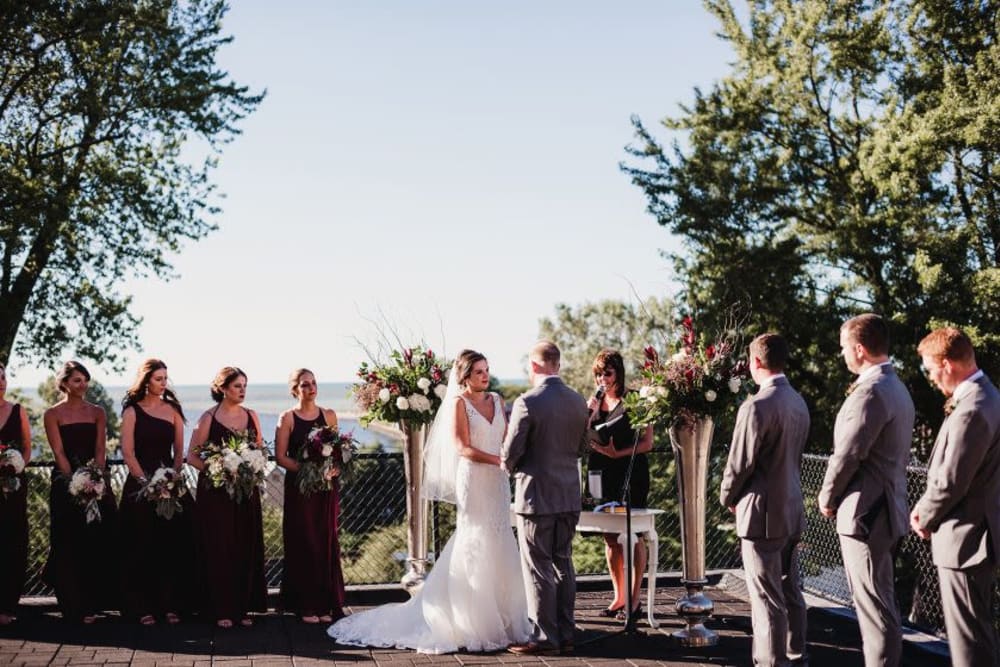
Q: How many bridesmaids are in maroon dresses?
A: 5